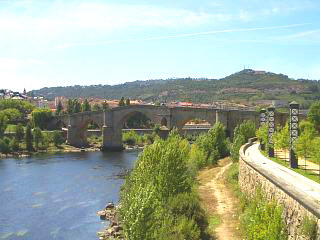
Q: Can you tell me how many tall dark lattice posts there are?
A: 3